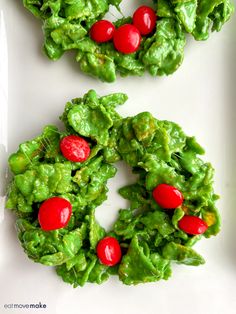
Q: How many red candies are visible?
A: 8